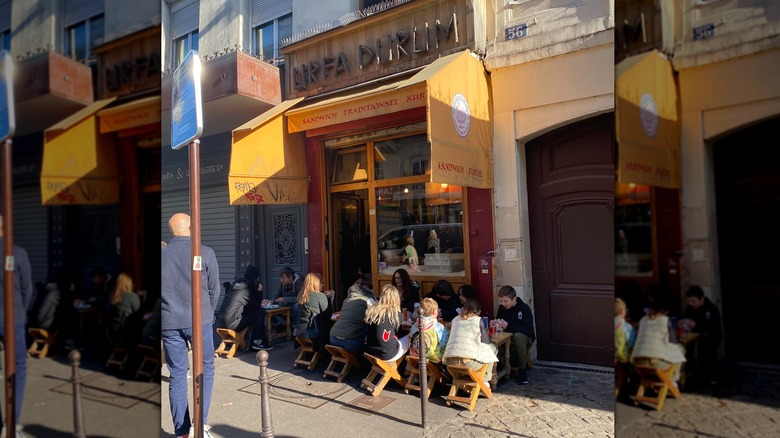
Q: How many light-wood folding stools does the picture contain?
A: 6